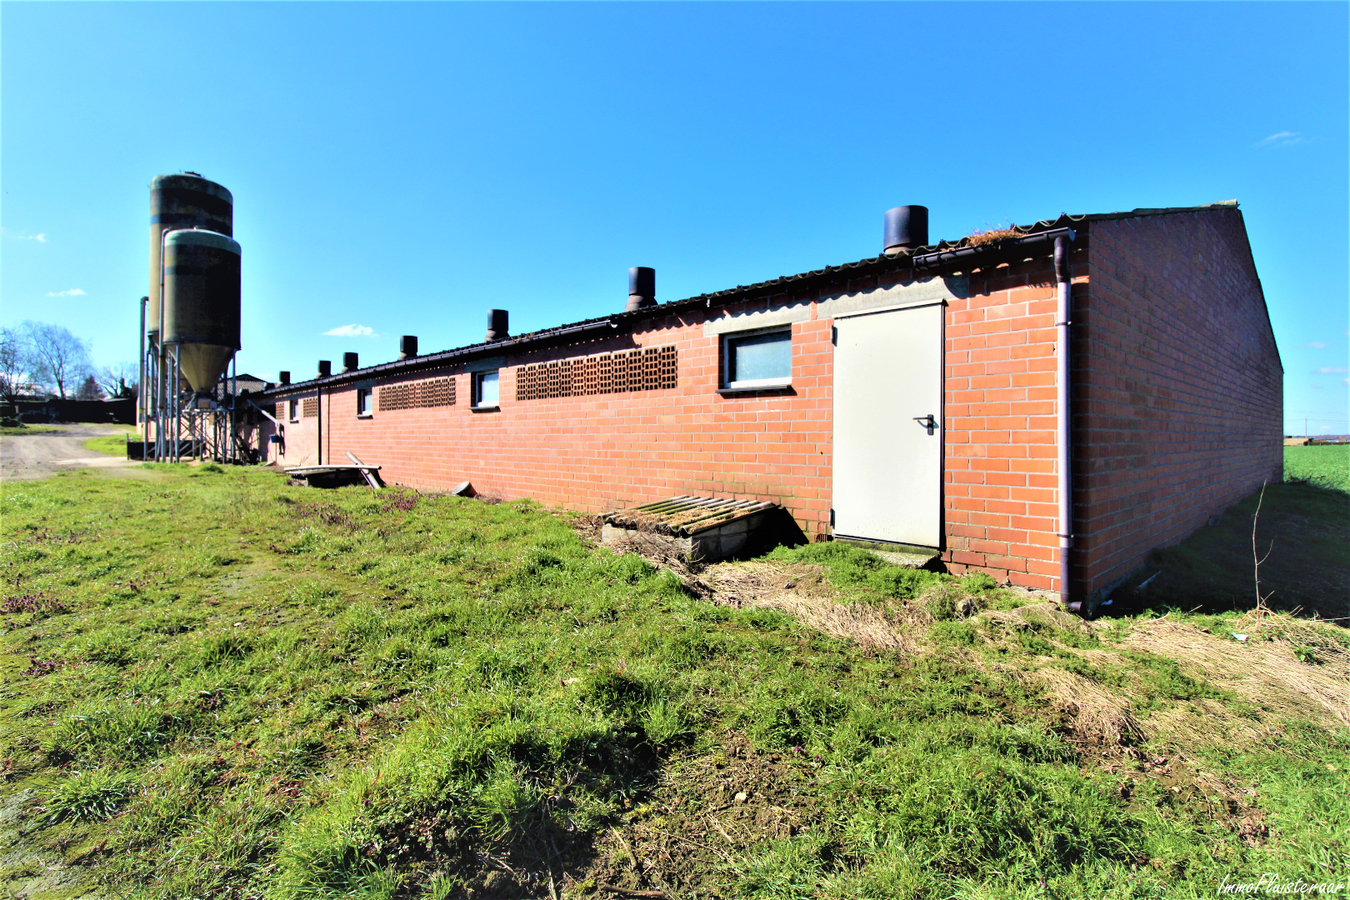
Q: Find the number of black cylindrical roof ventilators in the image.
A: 7